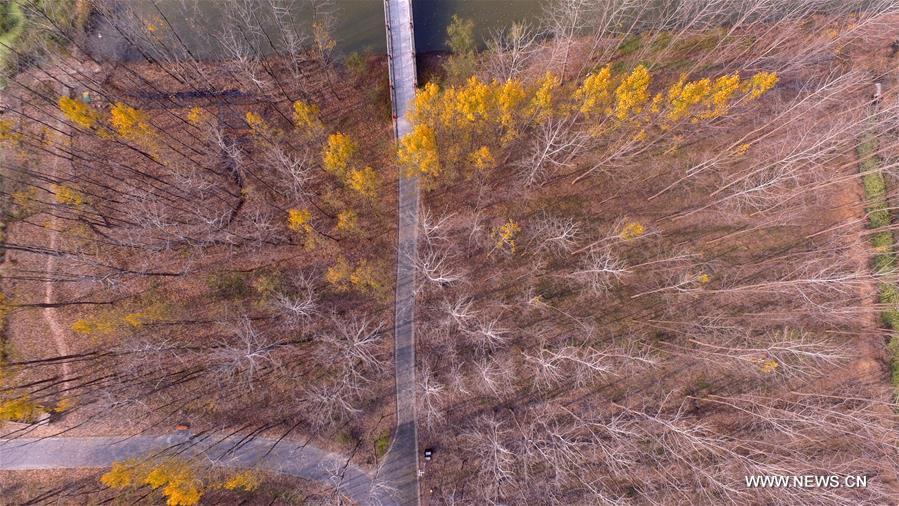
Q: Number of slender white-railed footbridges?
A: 1